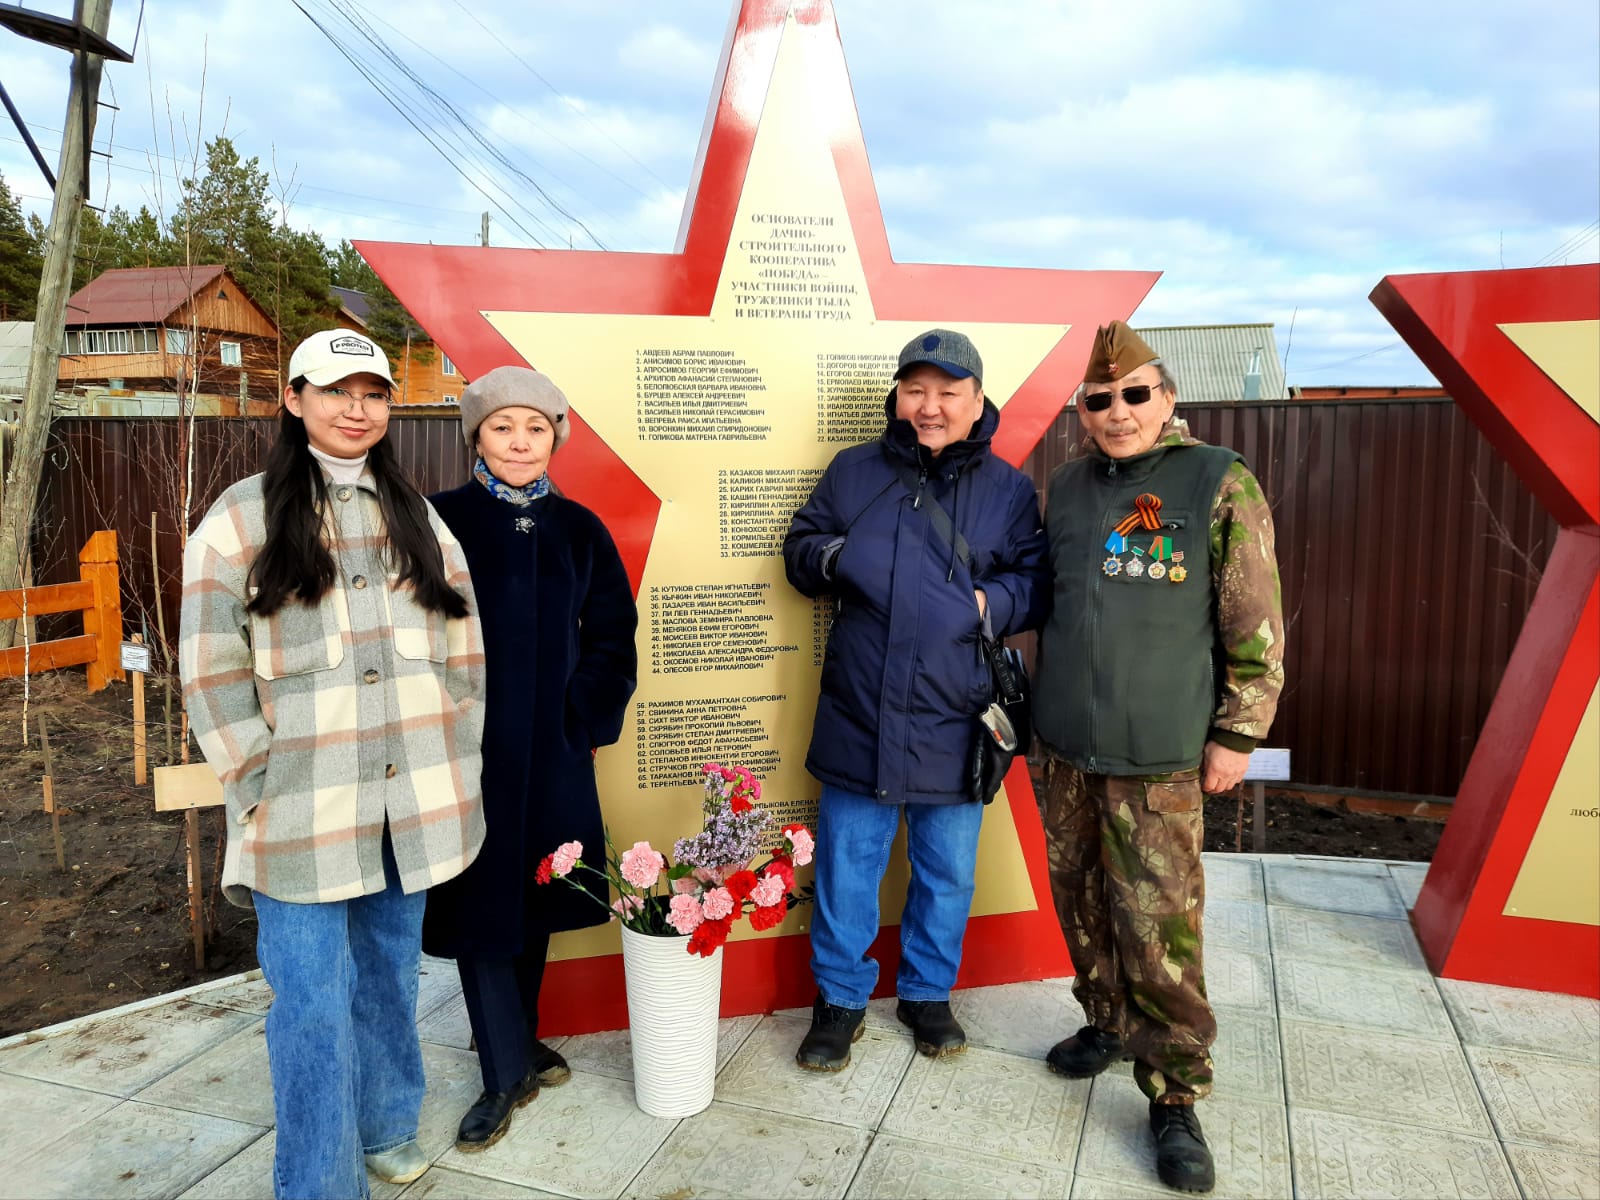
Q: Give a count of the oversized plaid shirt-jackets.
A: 1